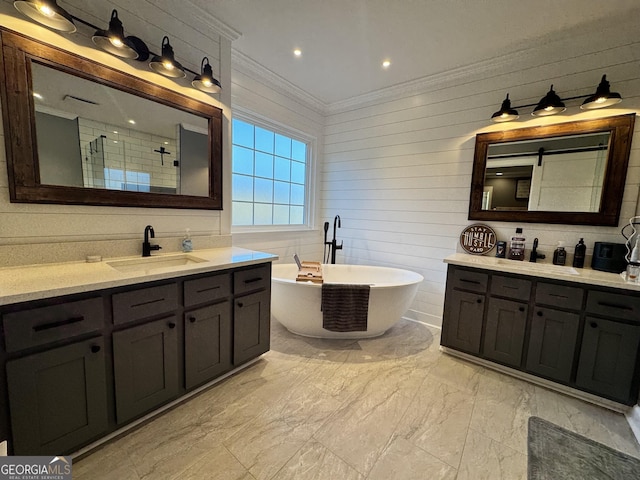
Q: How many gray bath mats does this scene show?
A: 1